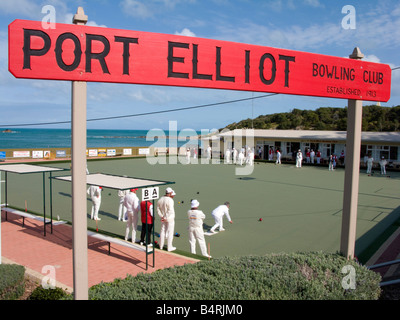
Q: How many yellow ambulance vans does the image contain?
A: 0